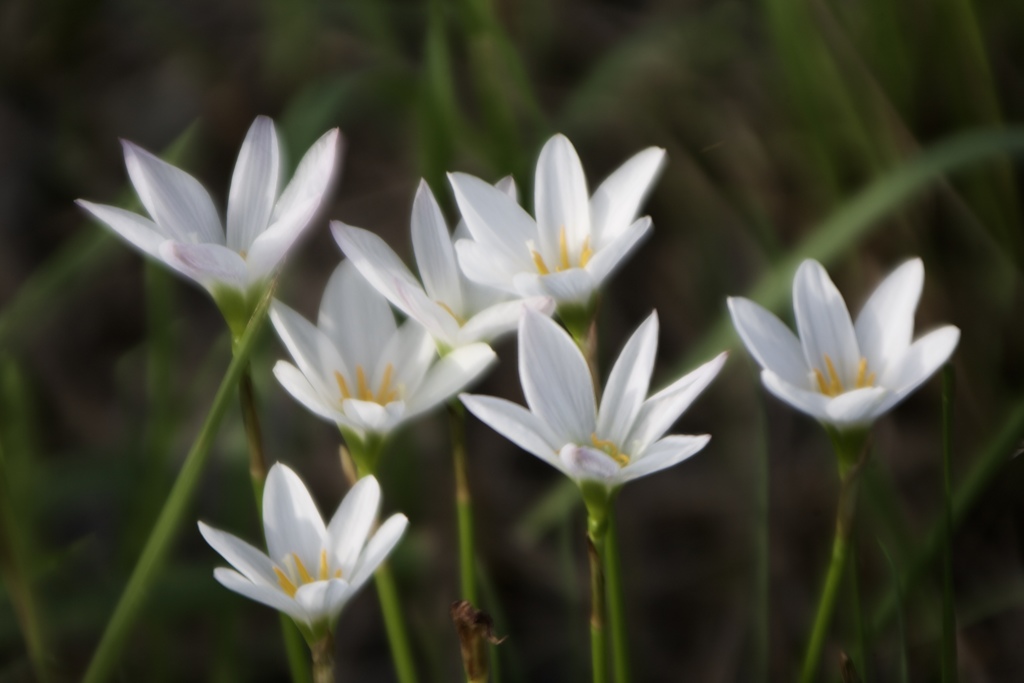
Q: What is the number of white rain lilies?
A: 7